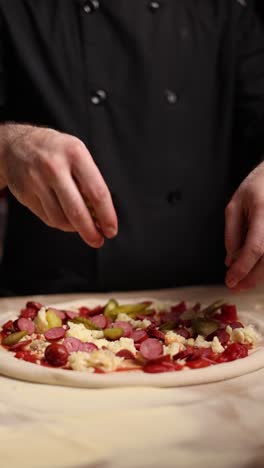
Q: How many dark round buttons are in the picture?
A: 5